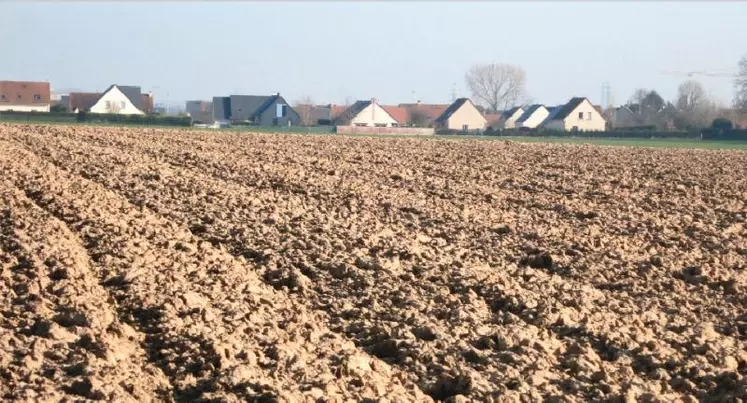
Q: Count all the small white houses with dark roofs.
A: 6